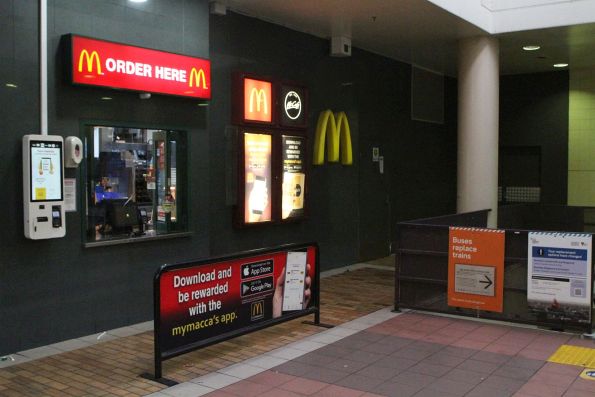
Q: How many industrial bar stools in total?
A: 0